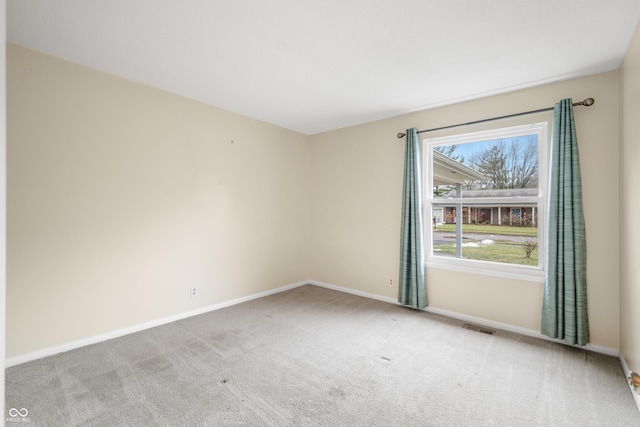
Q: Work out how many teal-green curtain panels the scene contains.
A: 2